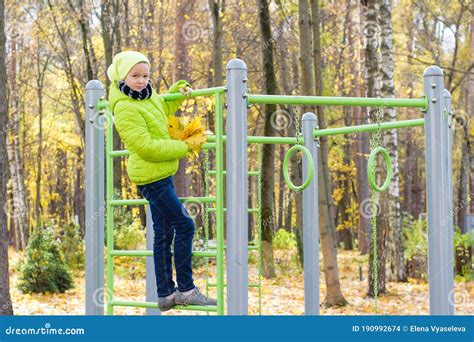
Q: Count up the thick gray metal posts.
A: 6